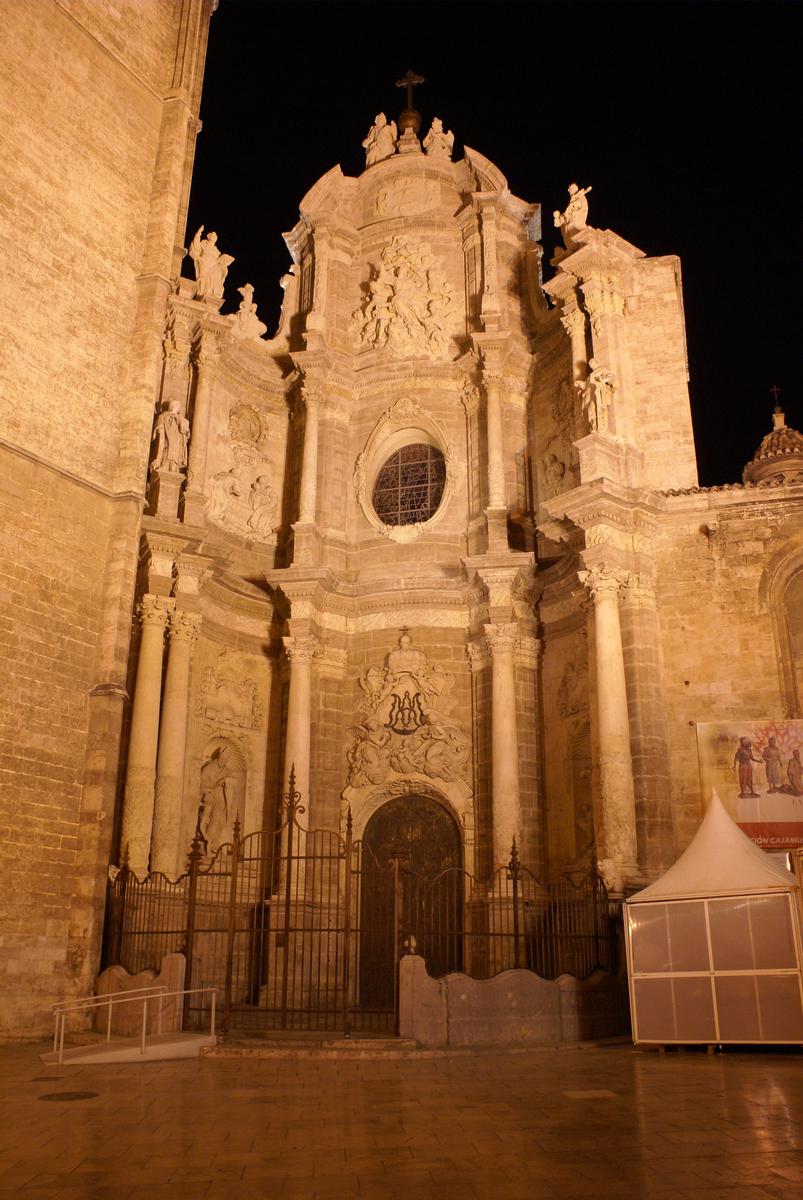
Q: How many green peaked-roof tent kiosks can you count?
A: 0